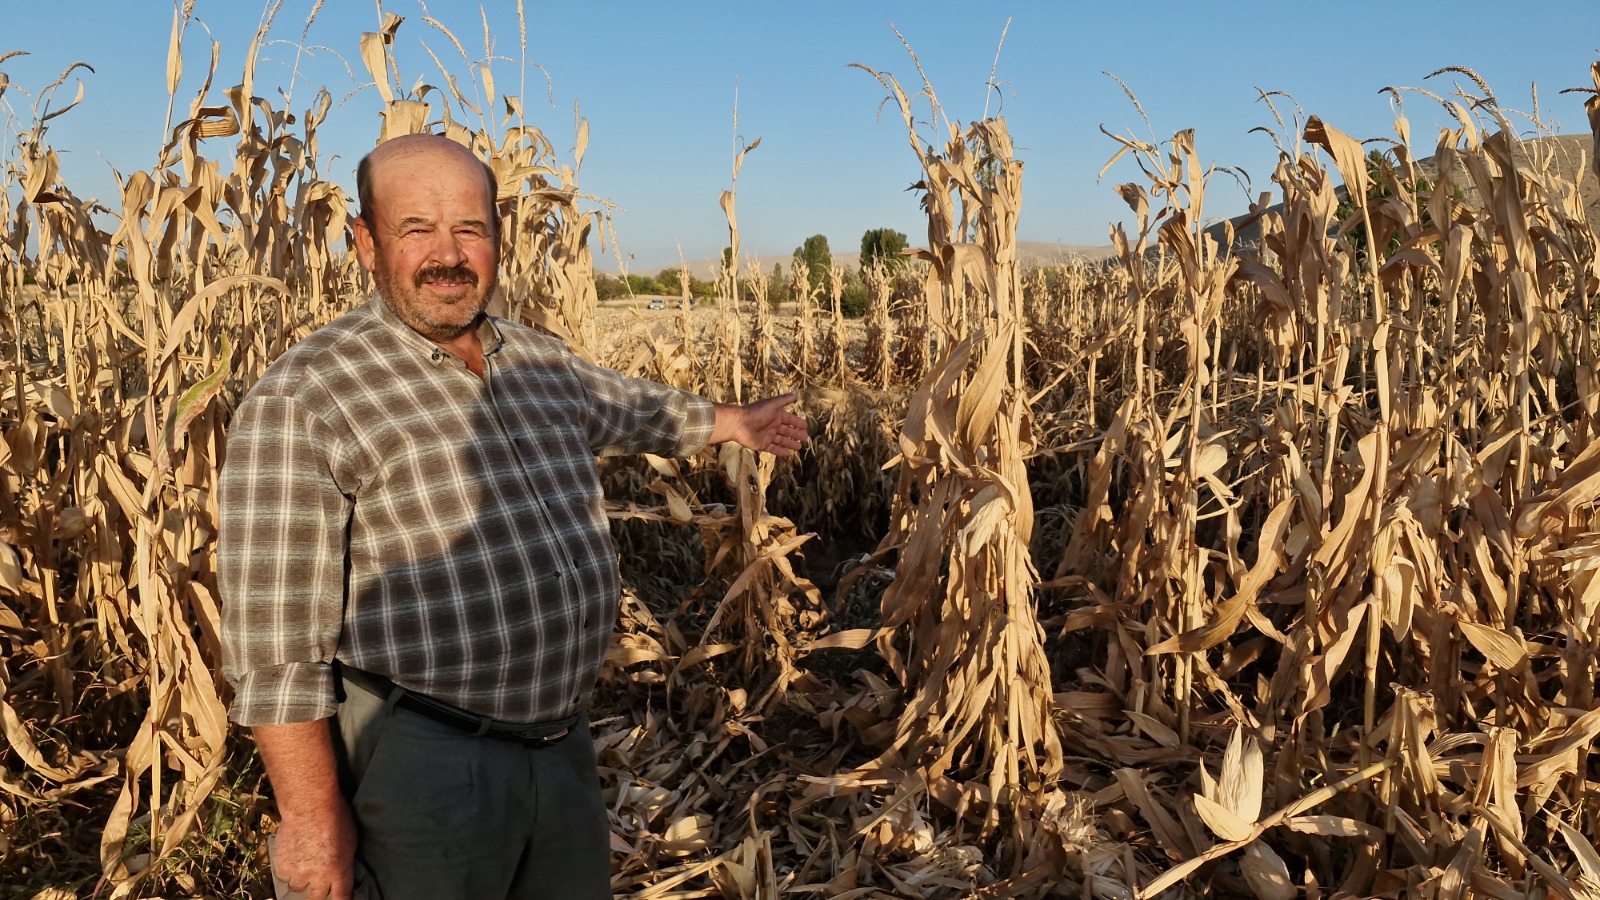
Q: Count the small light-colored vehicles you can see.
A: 1